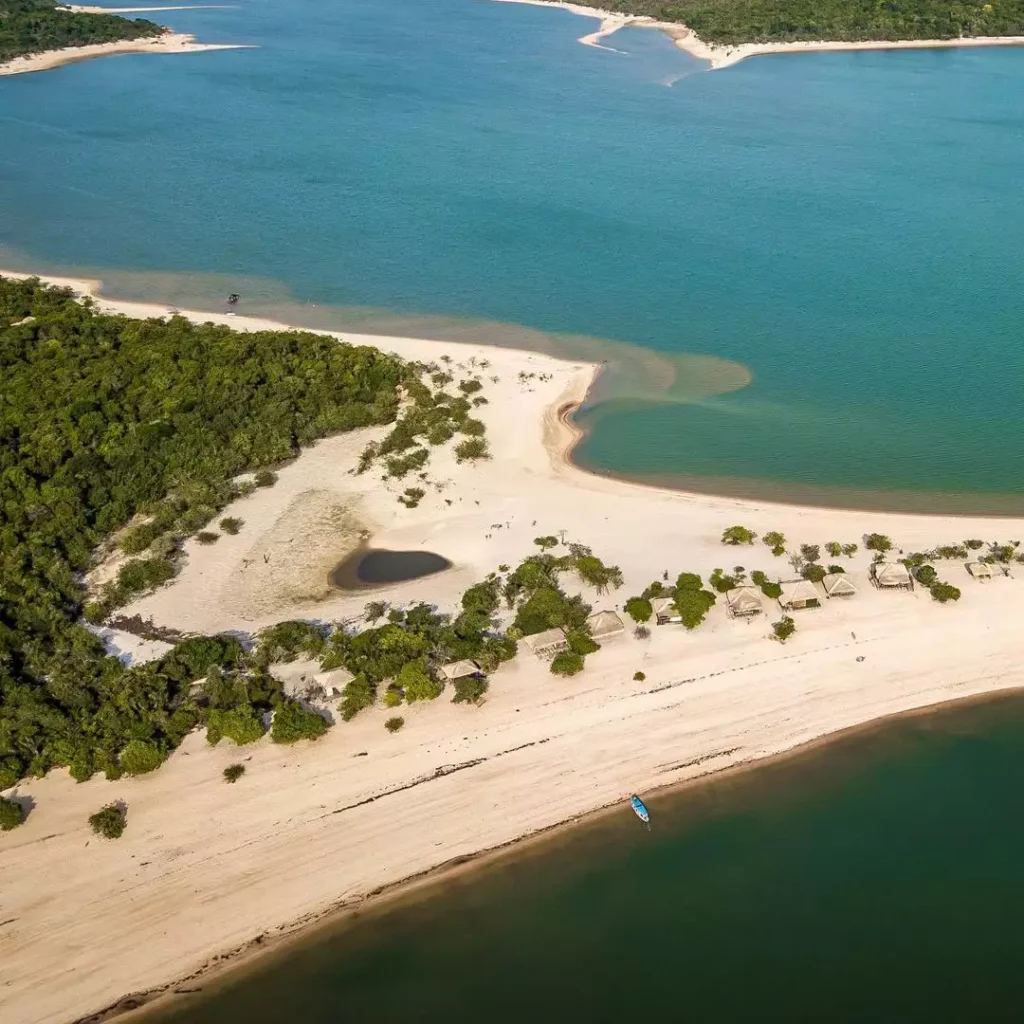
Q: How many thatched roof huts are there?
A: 11